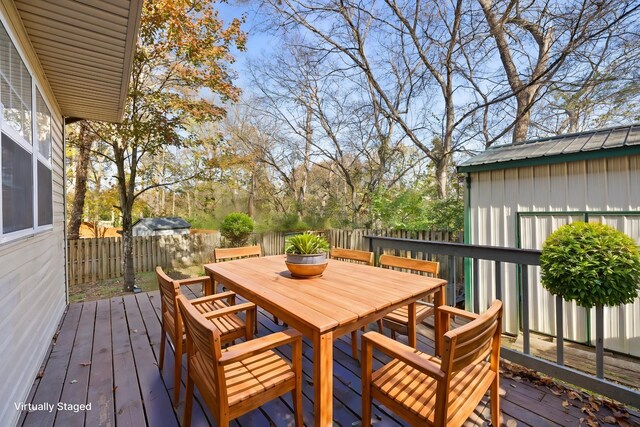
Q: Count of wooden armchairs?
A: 6